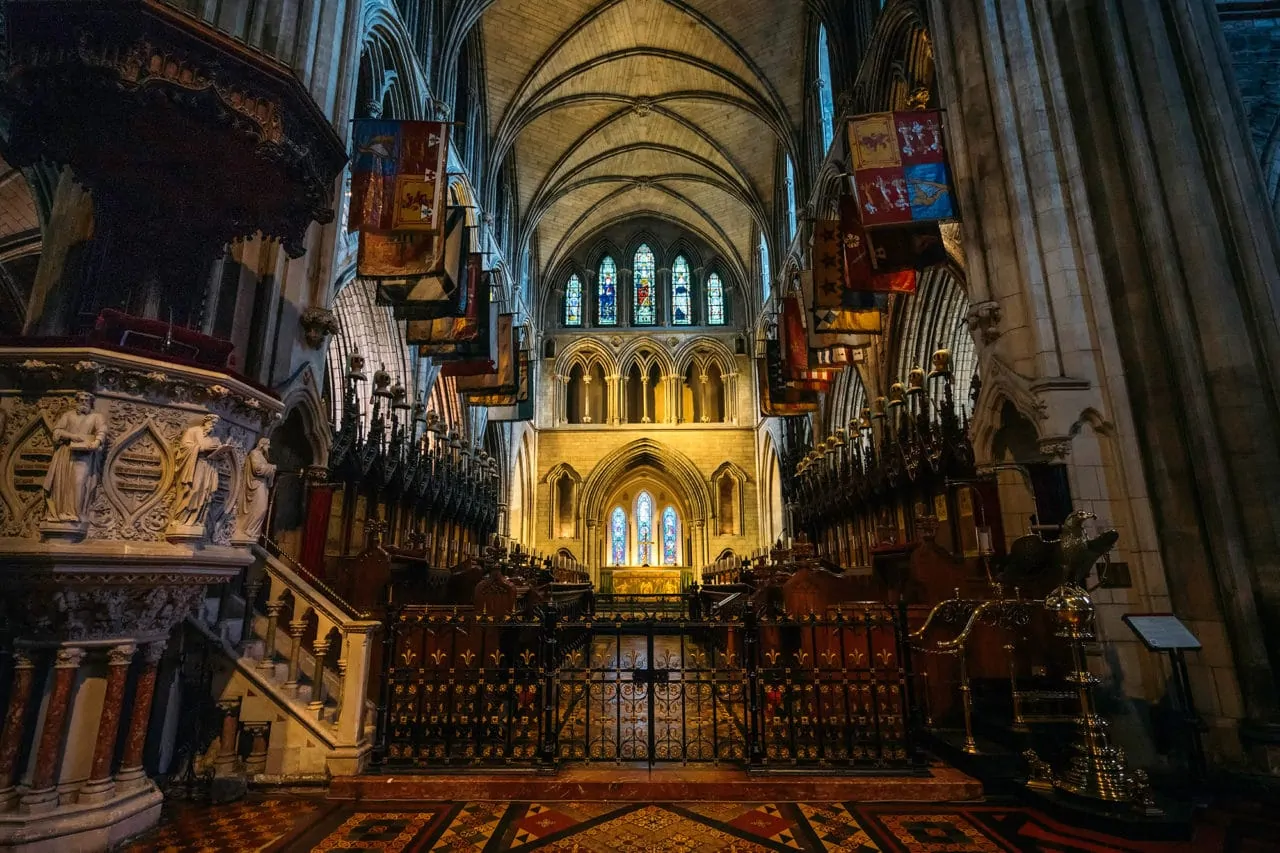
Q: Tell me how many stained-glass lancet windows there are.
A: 8